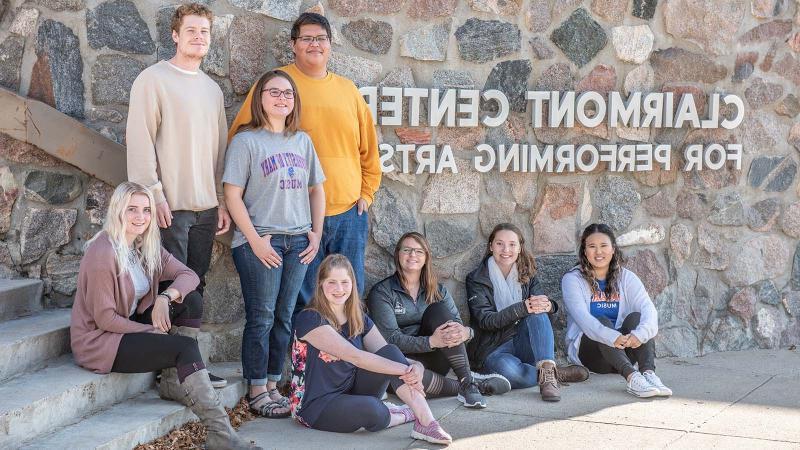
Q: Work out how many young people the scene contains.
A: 8